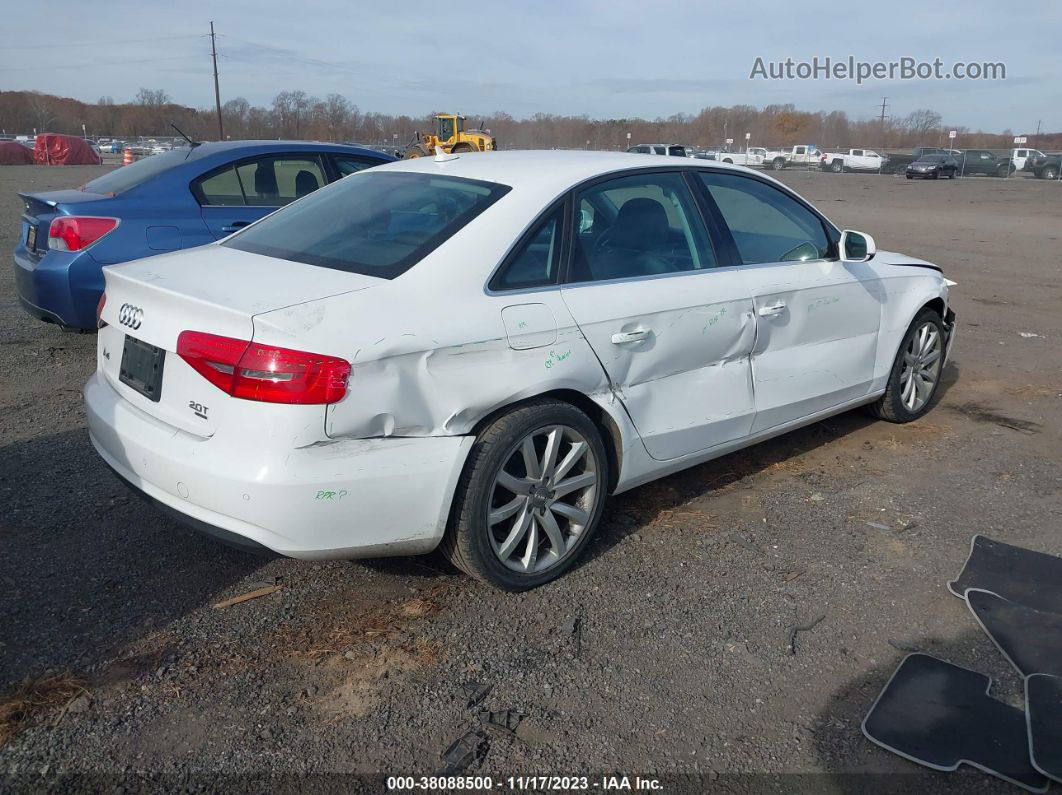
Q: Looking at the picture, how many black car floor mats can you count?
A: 4